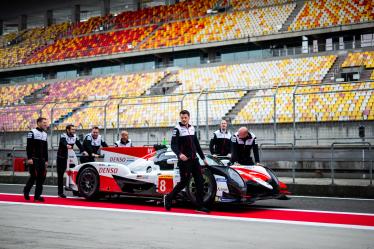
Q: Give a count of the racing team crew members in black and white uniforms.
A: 7